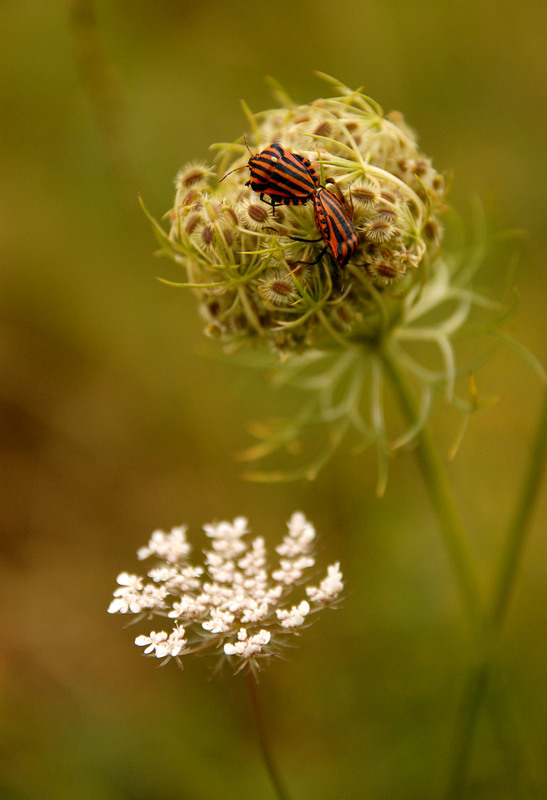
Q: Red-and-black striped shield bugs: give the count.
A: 2